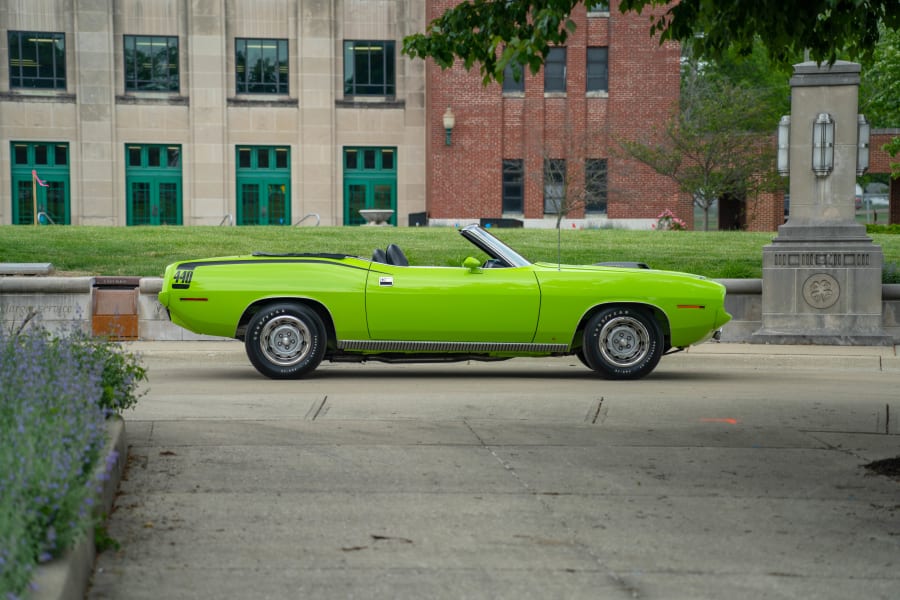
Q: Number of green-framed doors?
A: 4